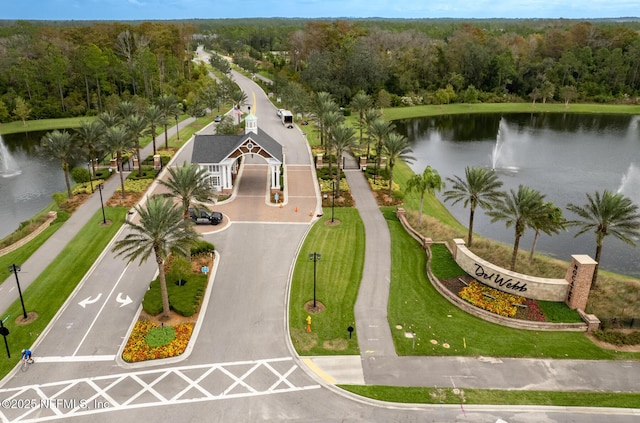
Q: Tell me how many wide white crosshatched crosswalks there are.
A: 1